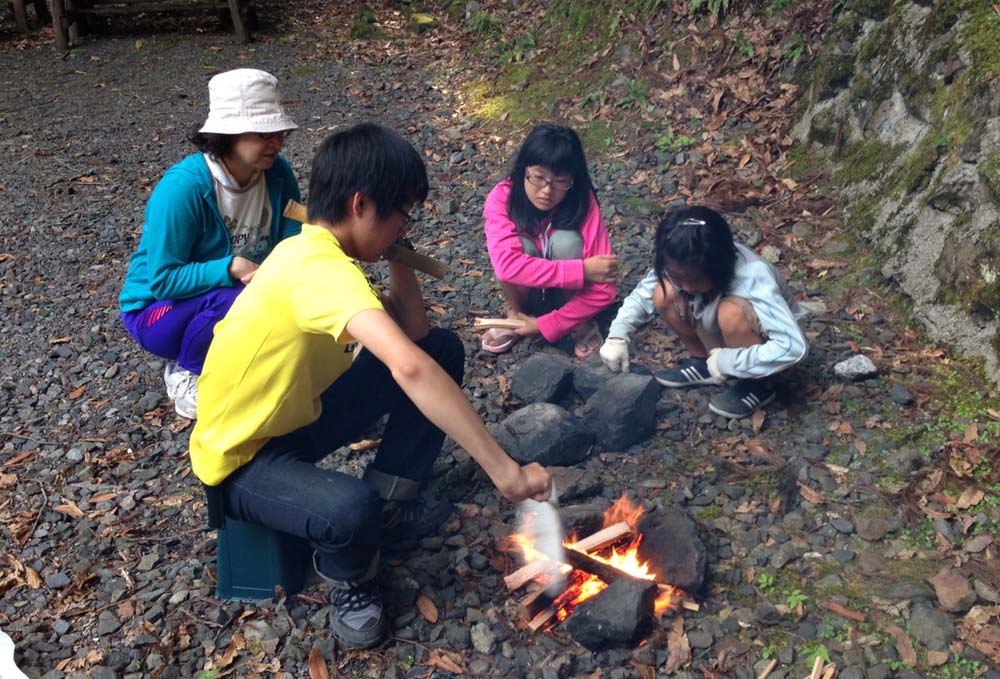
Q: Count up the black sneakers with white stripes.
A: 2